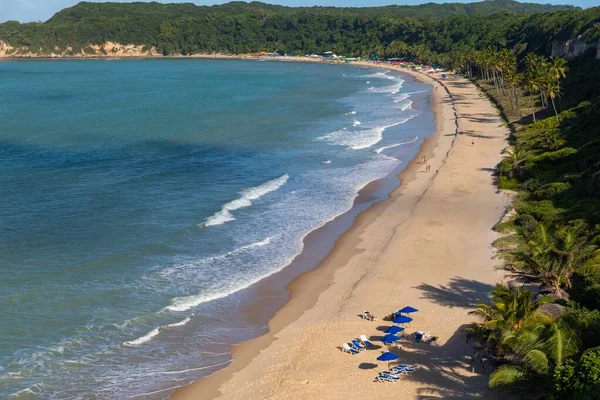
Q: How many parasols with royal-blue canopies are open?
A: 5